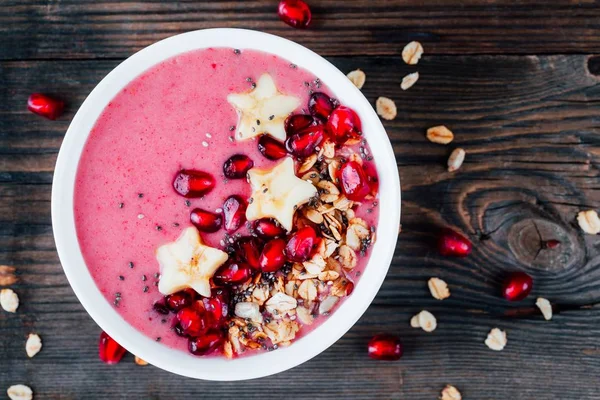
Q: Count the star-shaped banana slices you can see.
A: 3